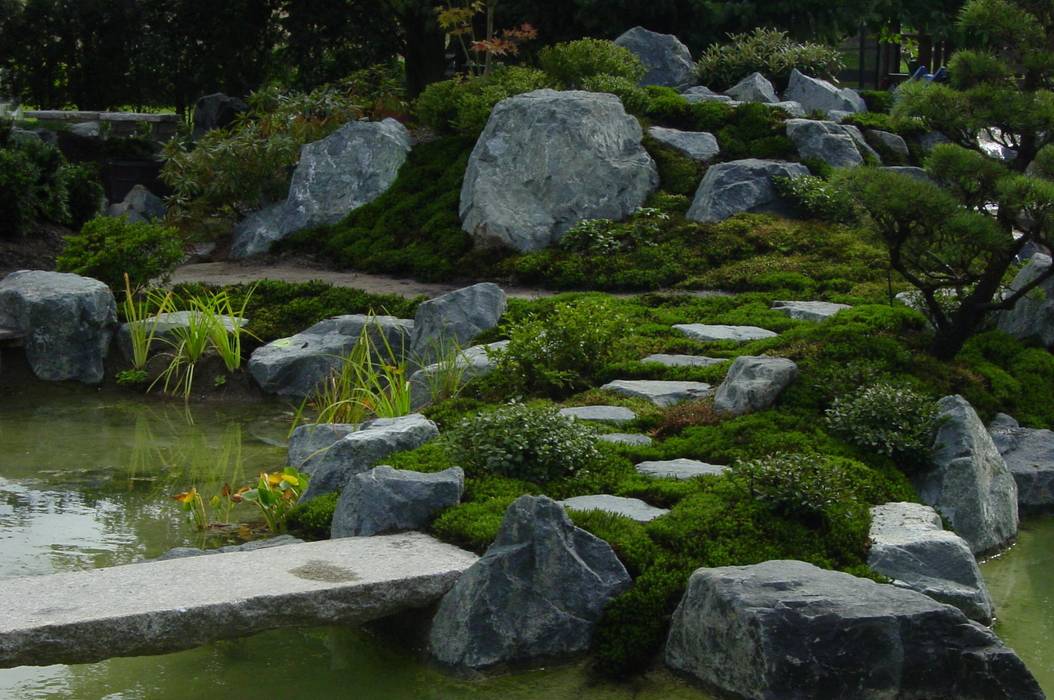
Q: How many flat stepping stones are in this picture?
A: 8